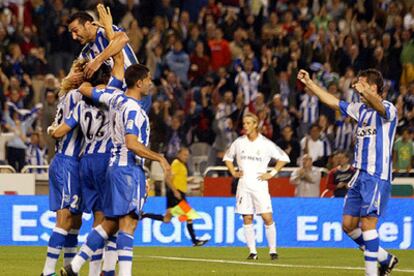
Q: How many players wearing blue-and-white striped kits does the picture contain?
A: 5